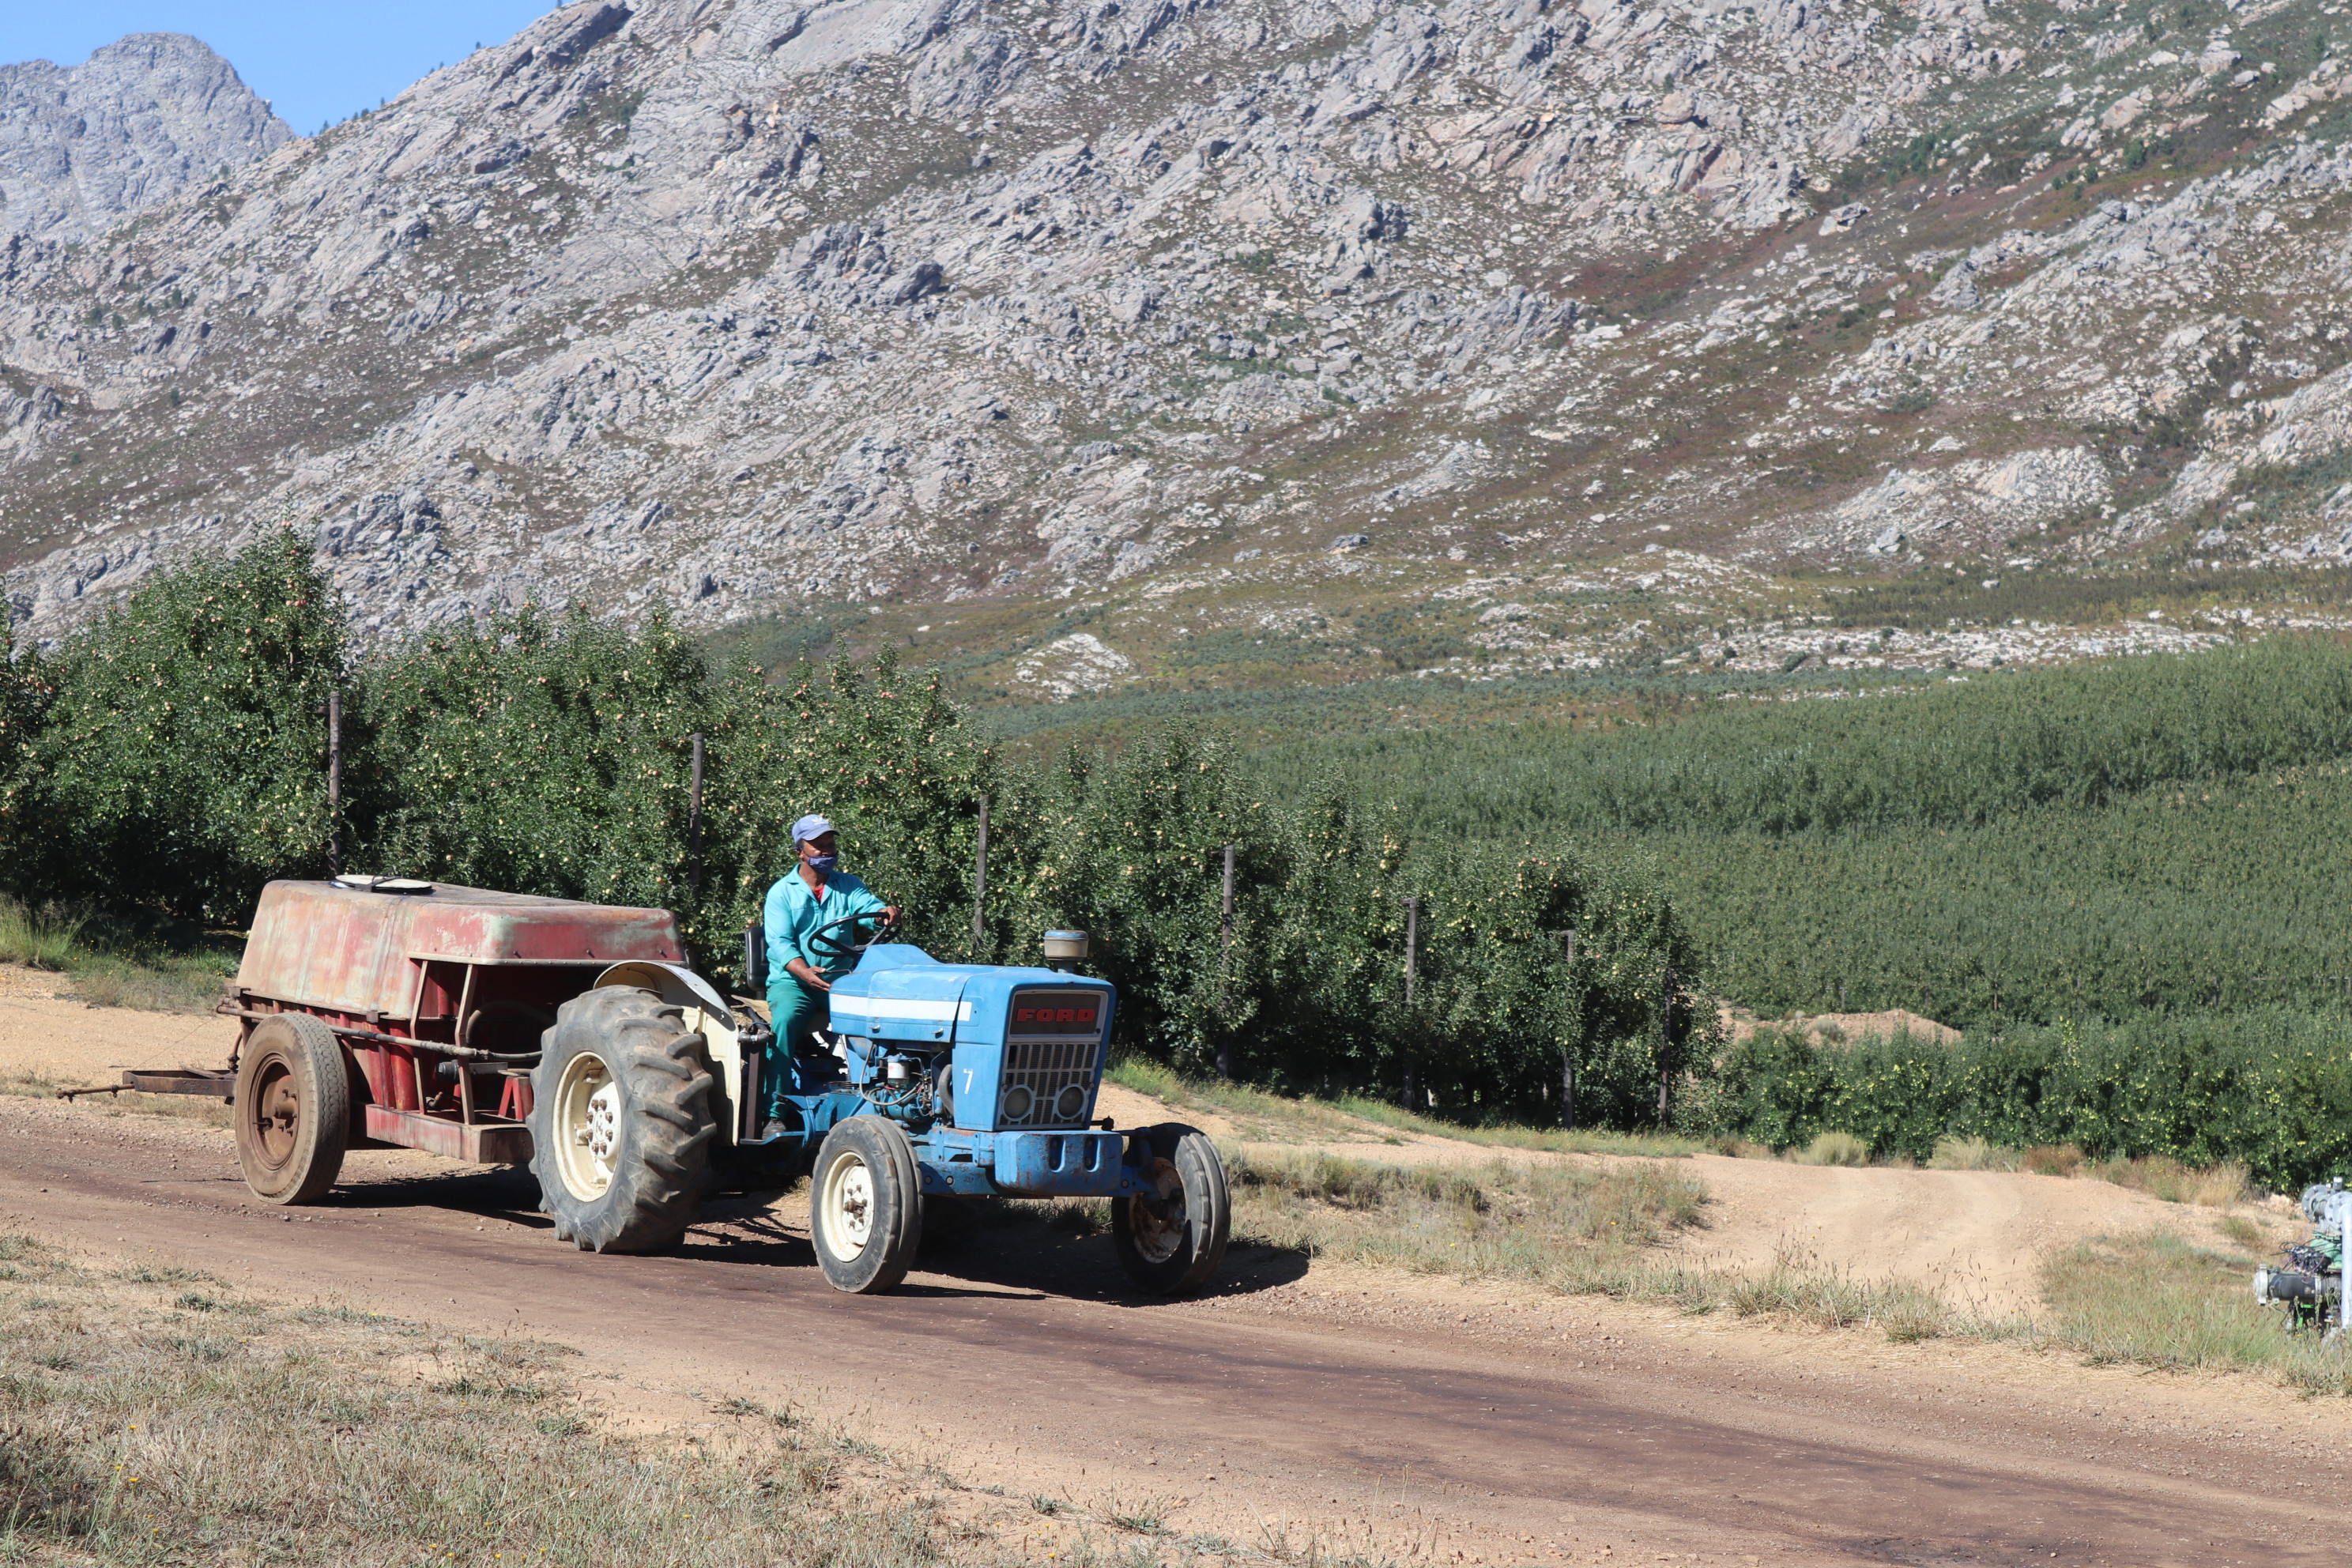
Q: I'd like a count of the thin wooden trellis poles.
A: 7